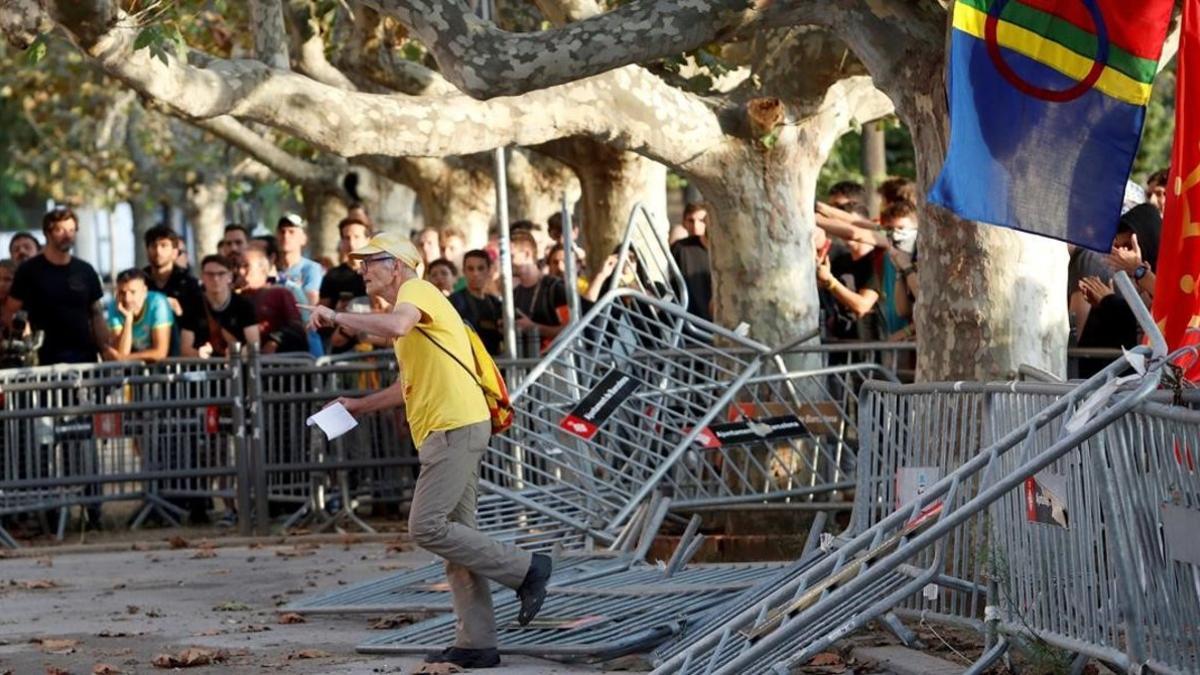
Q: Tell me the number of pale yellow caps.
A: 1